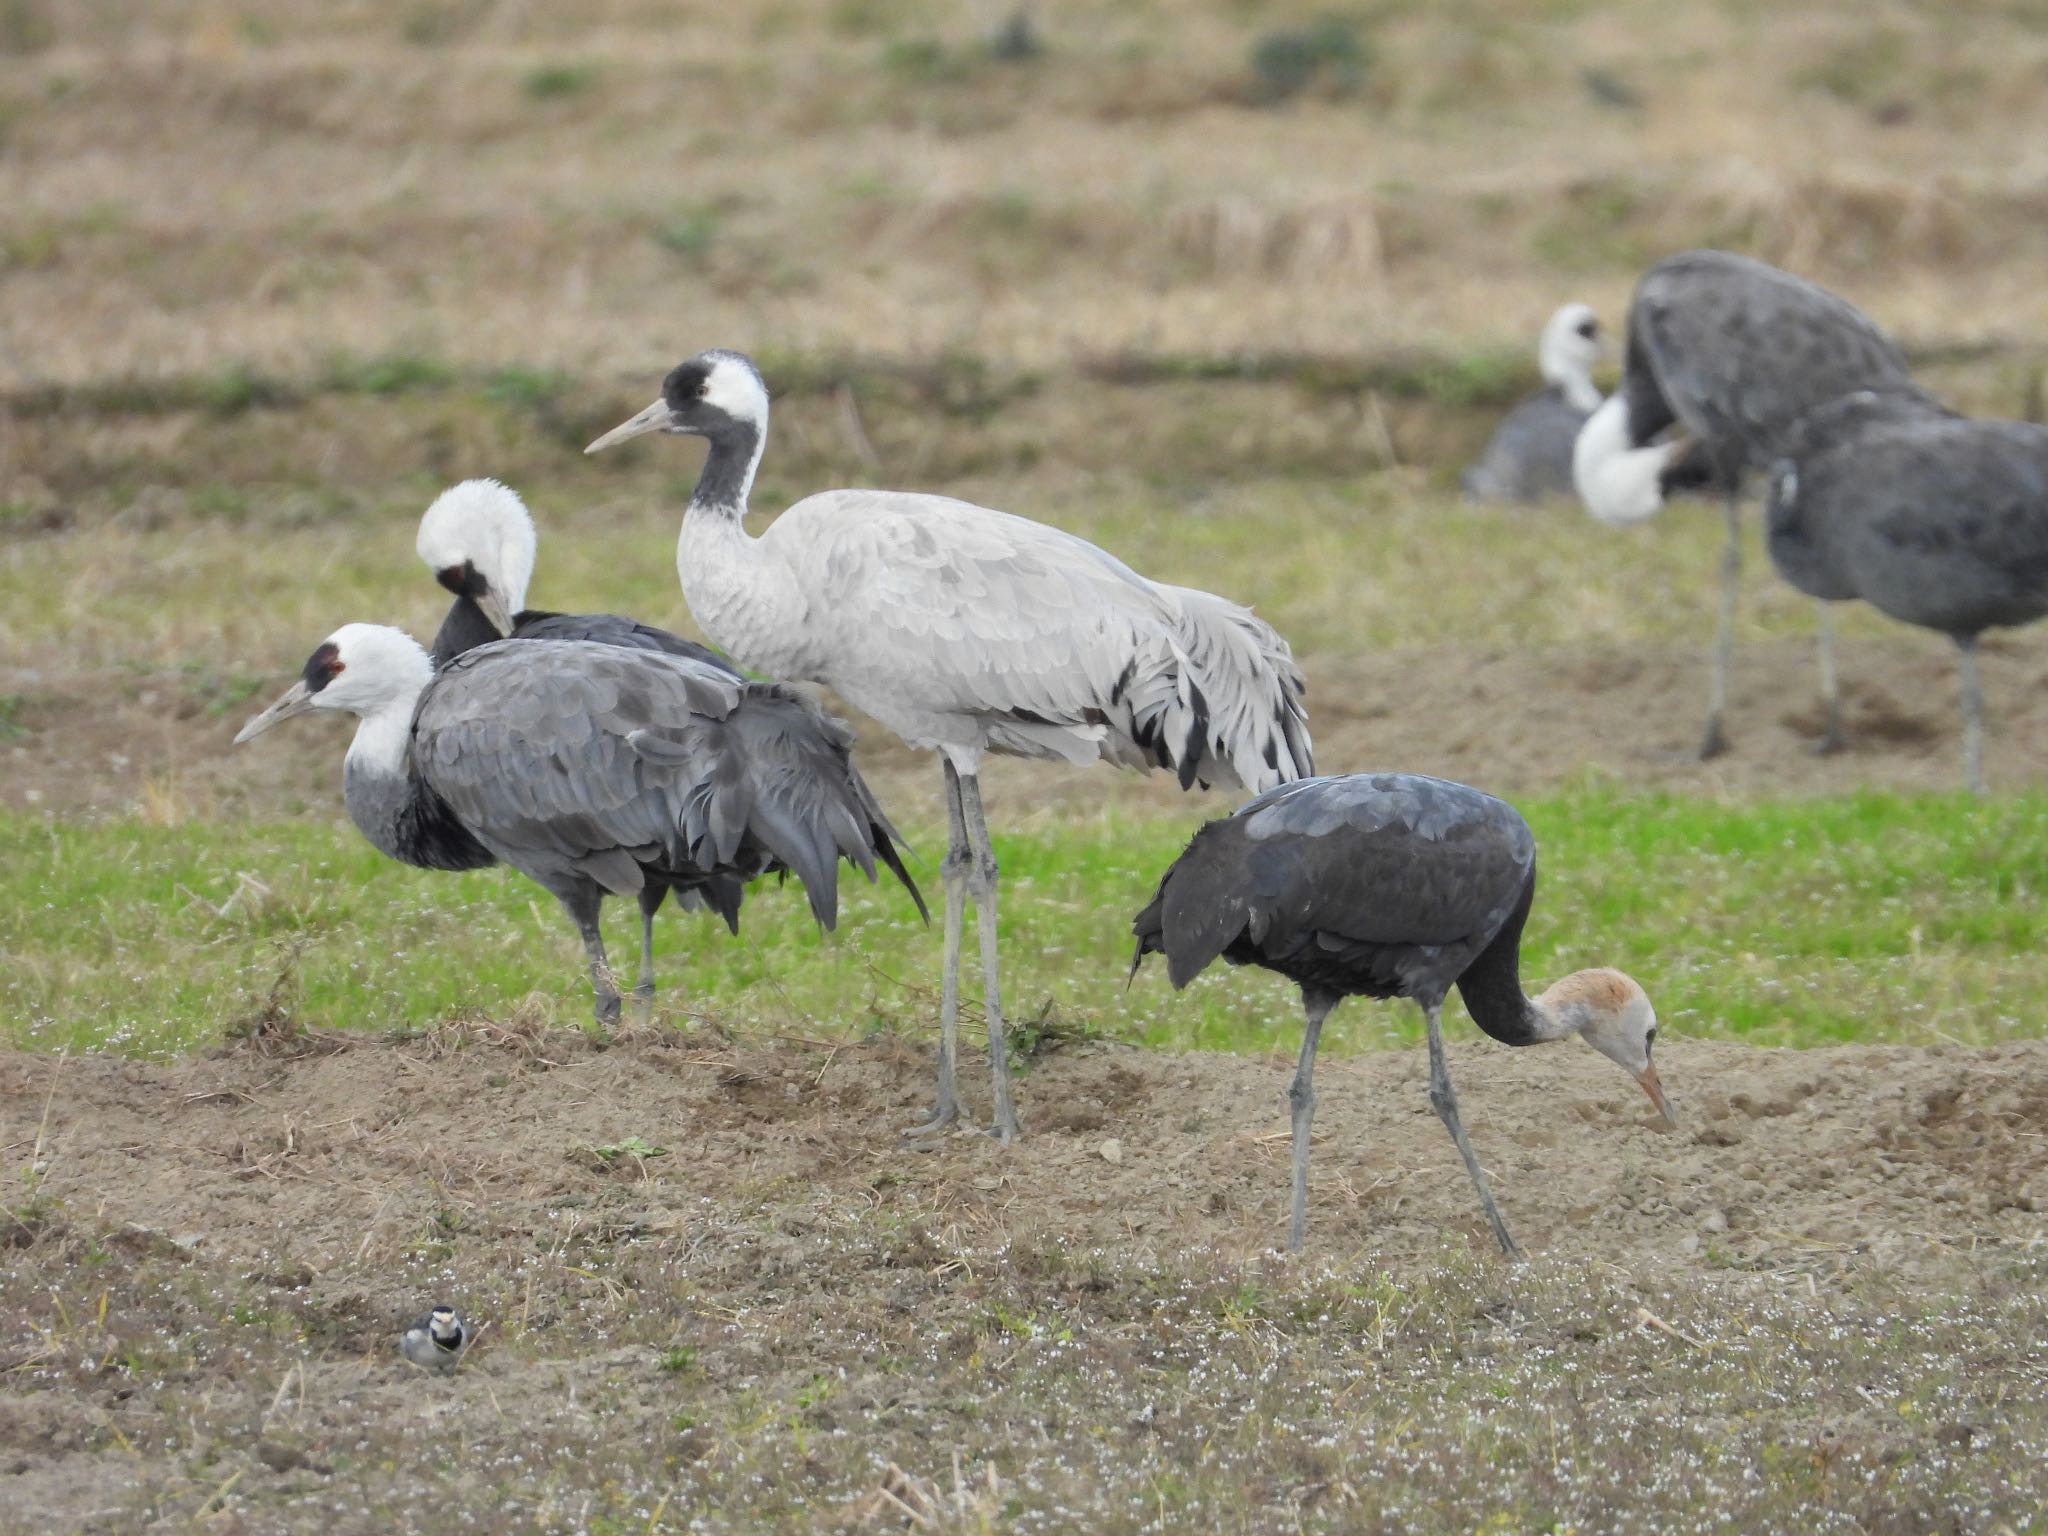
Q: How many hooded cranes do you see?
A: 6